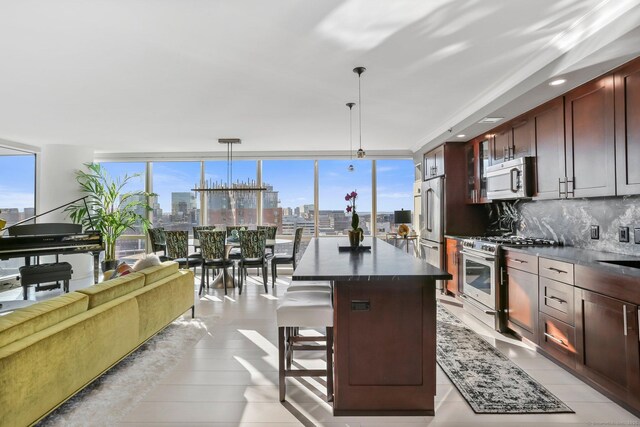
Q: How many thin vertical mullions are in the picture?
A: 5